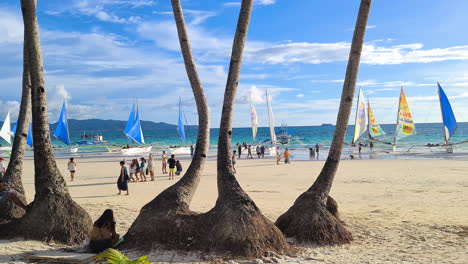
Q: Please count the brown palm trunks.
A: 5